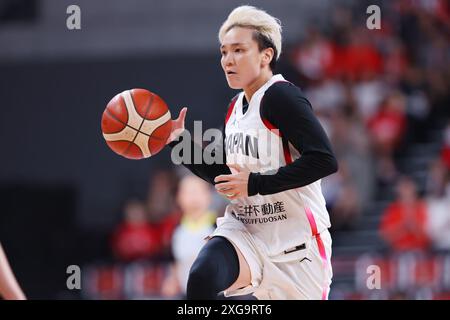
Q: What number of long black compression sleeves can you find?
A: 2